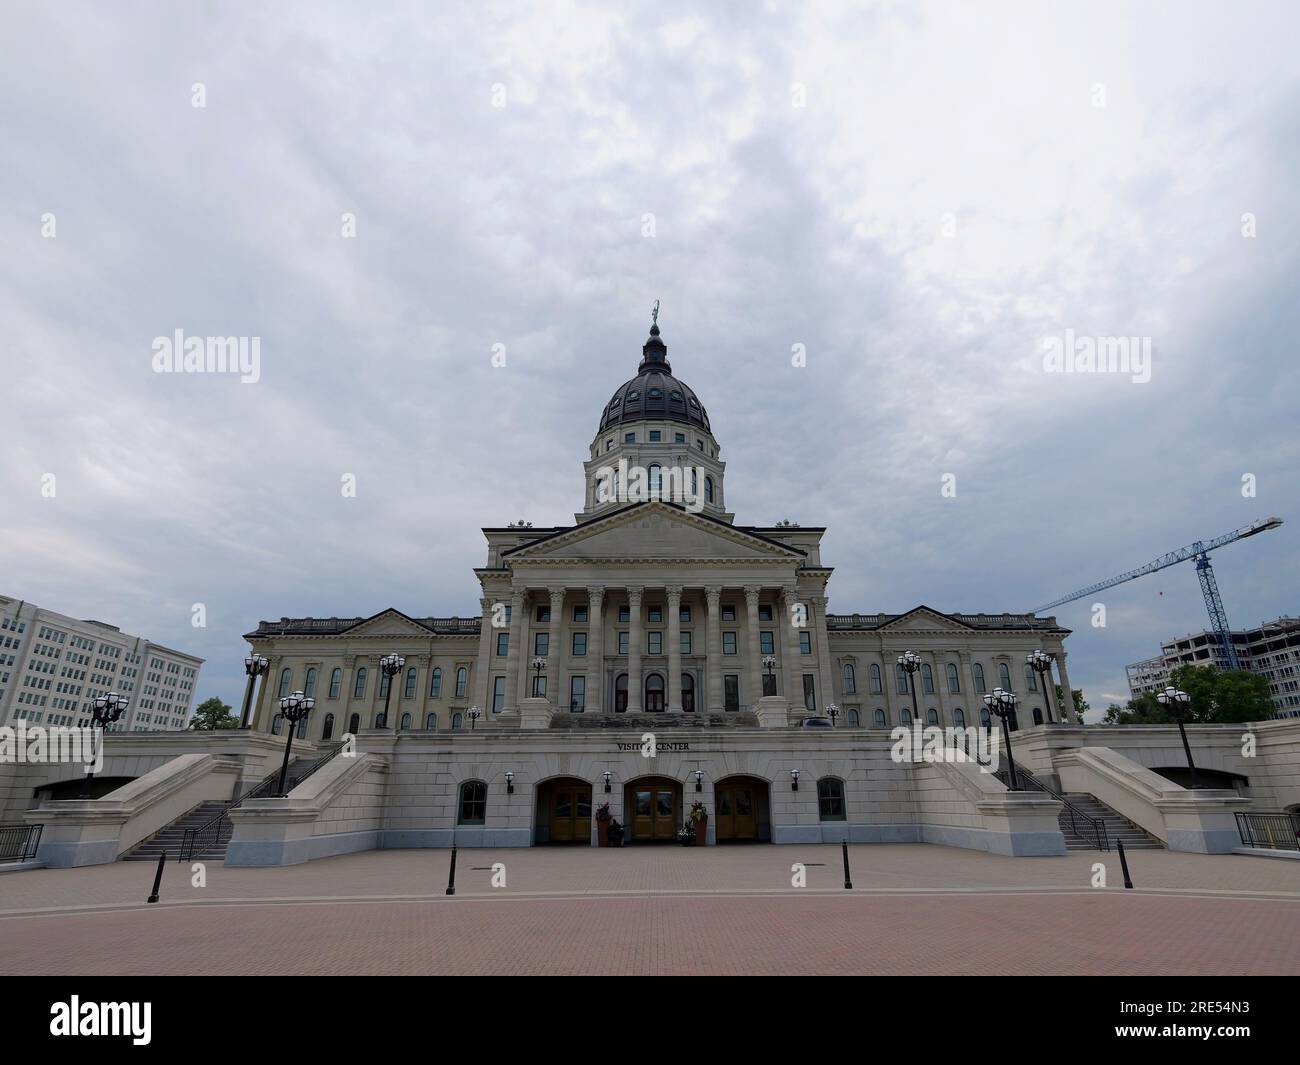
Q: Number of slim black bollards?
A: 4